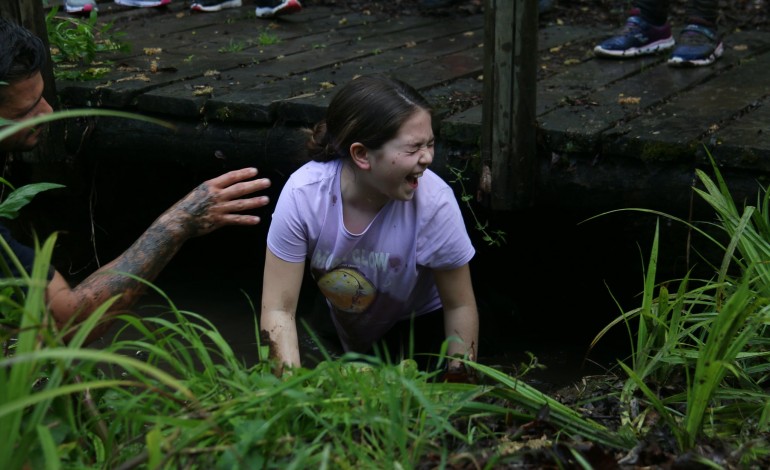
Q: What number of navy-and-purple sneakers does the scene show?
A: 2